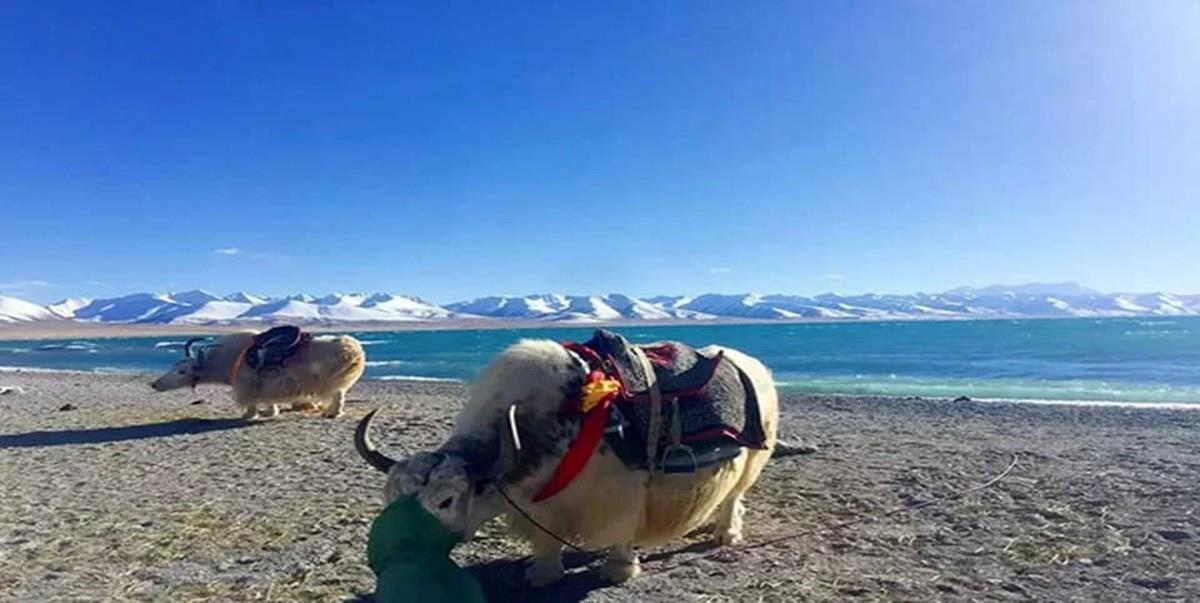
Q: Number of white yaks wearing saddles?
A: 2